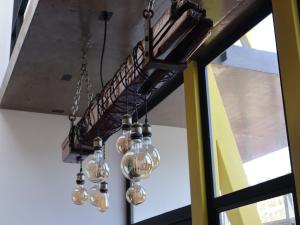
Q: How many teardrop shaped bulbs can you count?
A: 1